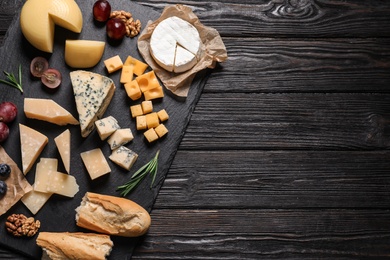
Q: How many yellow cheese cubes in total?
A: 13